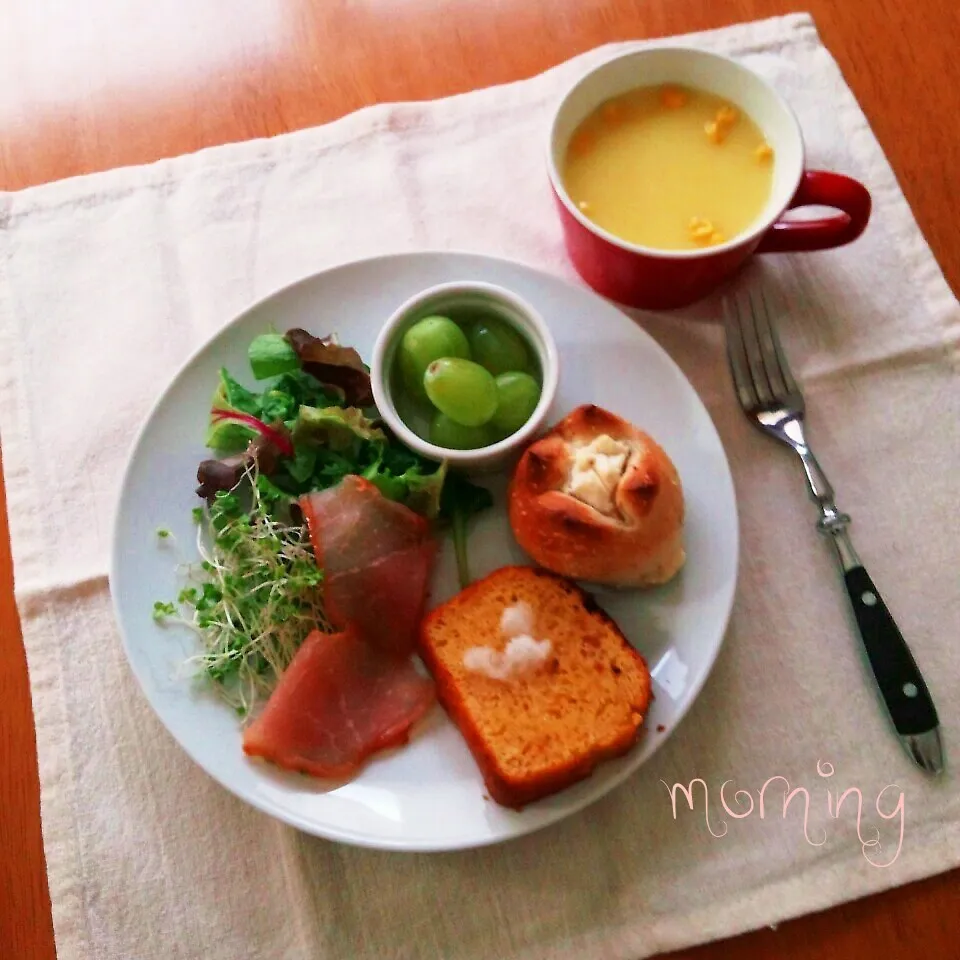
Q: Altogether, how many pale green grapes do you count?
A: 5